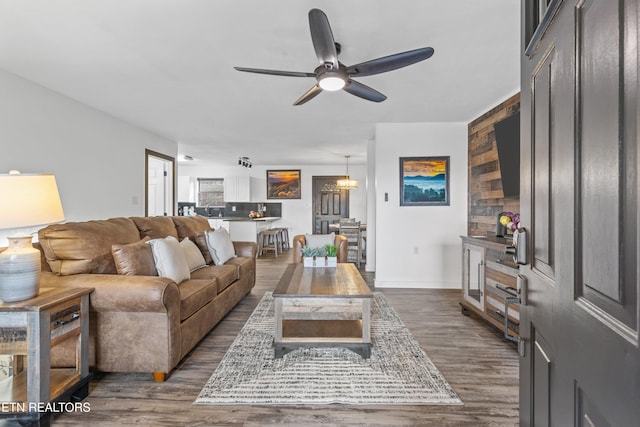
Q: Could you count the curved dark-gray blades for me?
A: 5